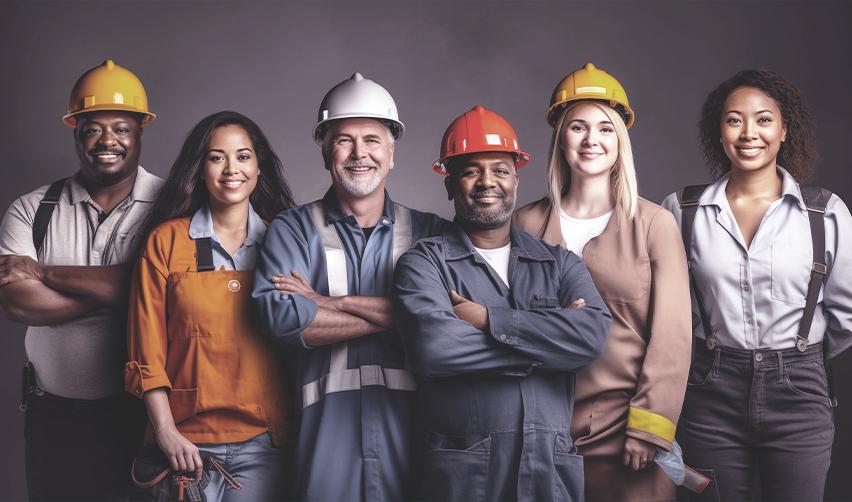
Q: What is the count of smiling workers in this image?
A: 6